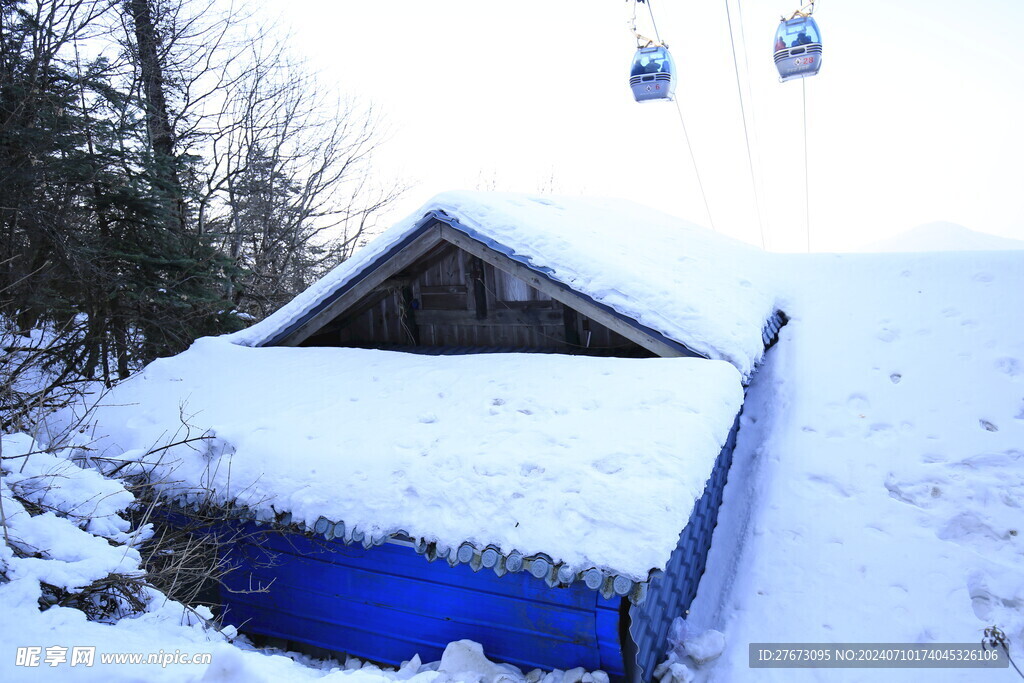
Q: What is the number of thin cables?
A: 4